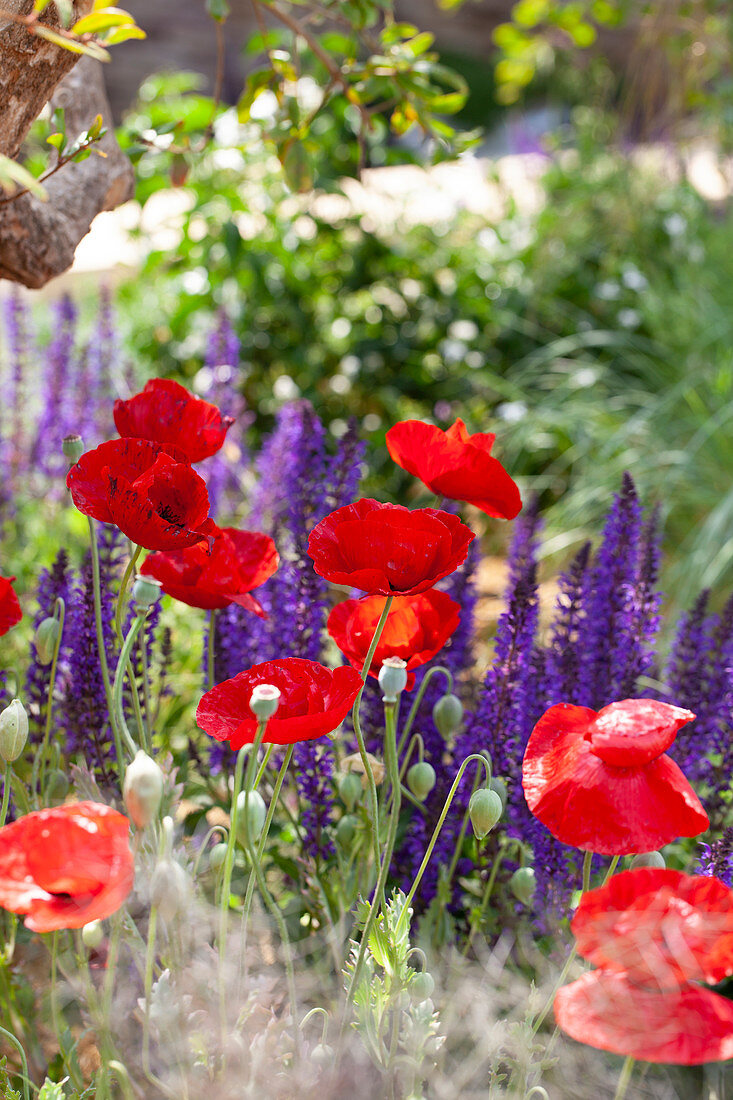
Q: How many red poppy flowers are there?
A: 12